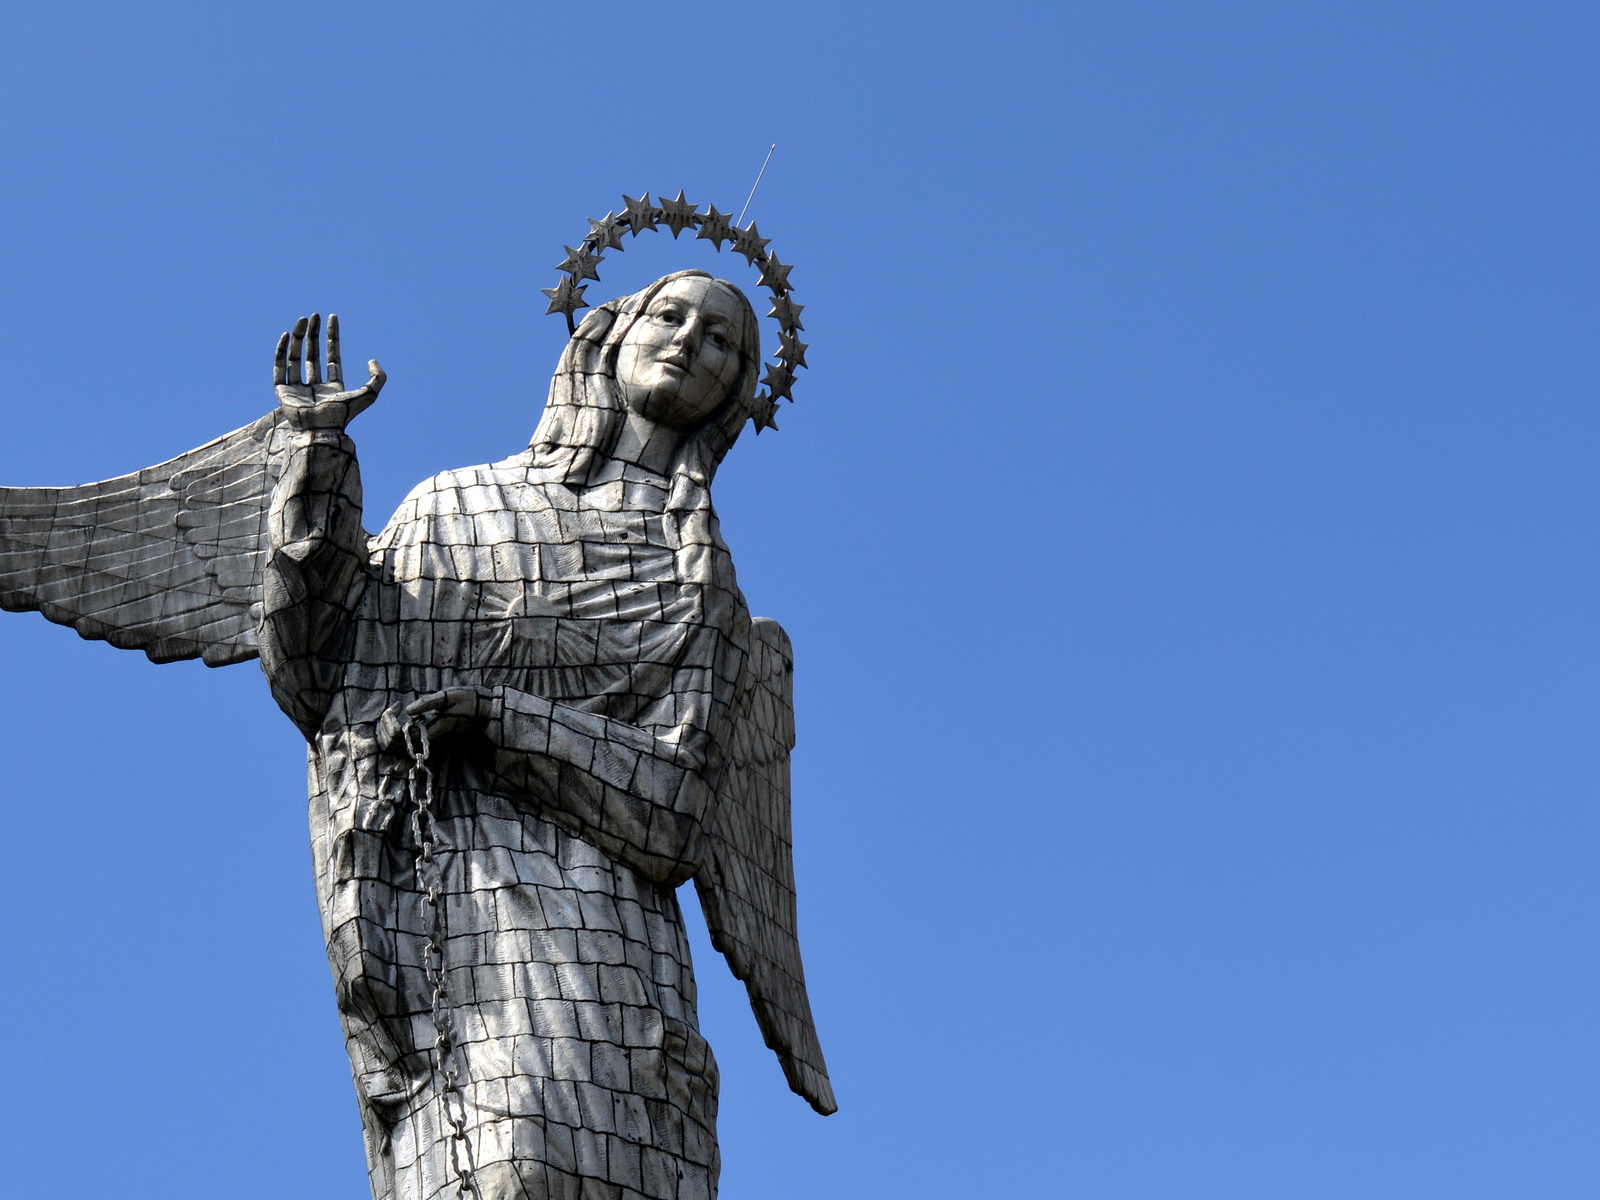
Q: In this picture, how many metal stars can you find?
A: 12